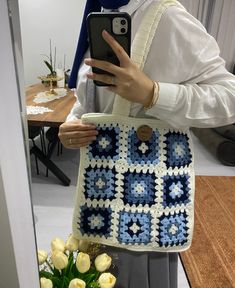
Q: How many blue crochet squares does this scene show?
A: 9